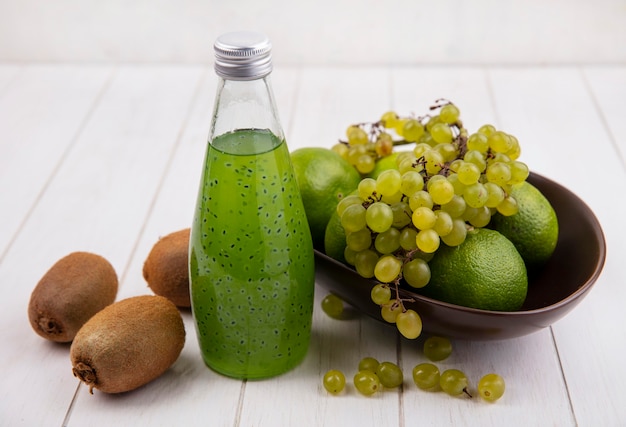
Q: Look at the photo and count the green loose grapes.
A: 9